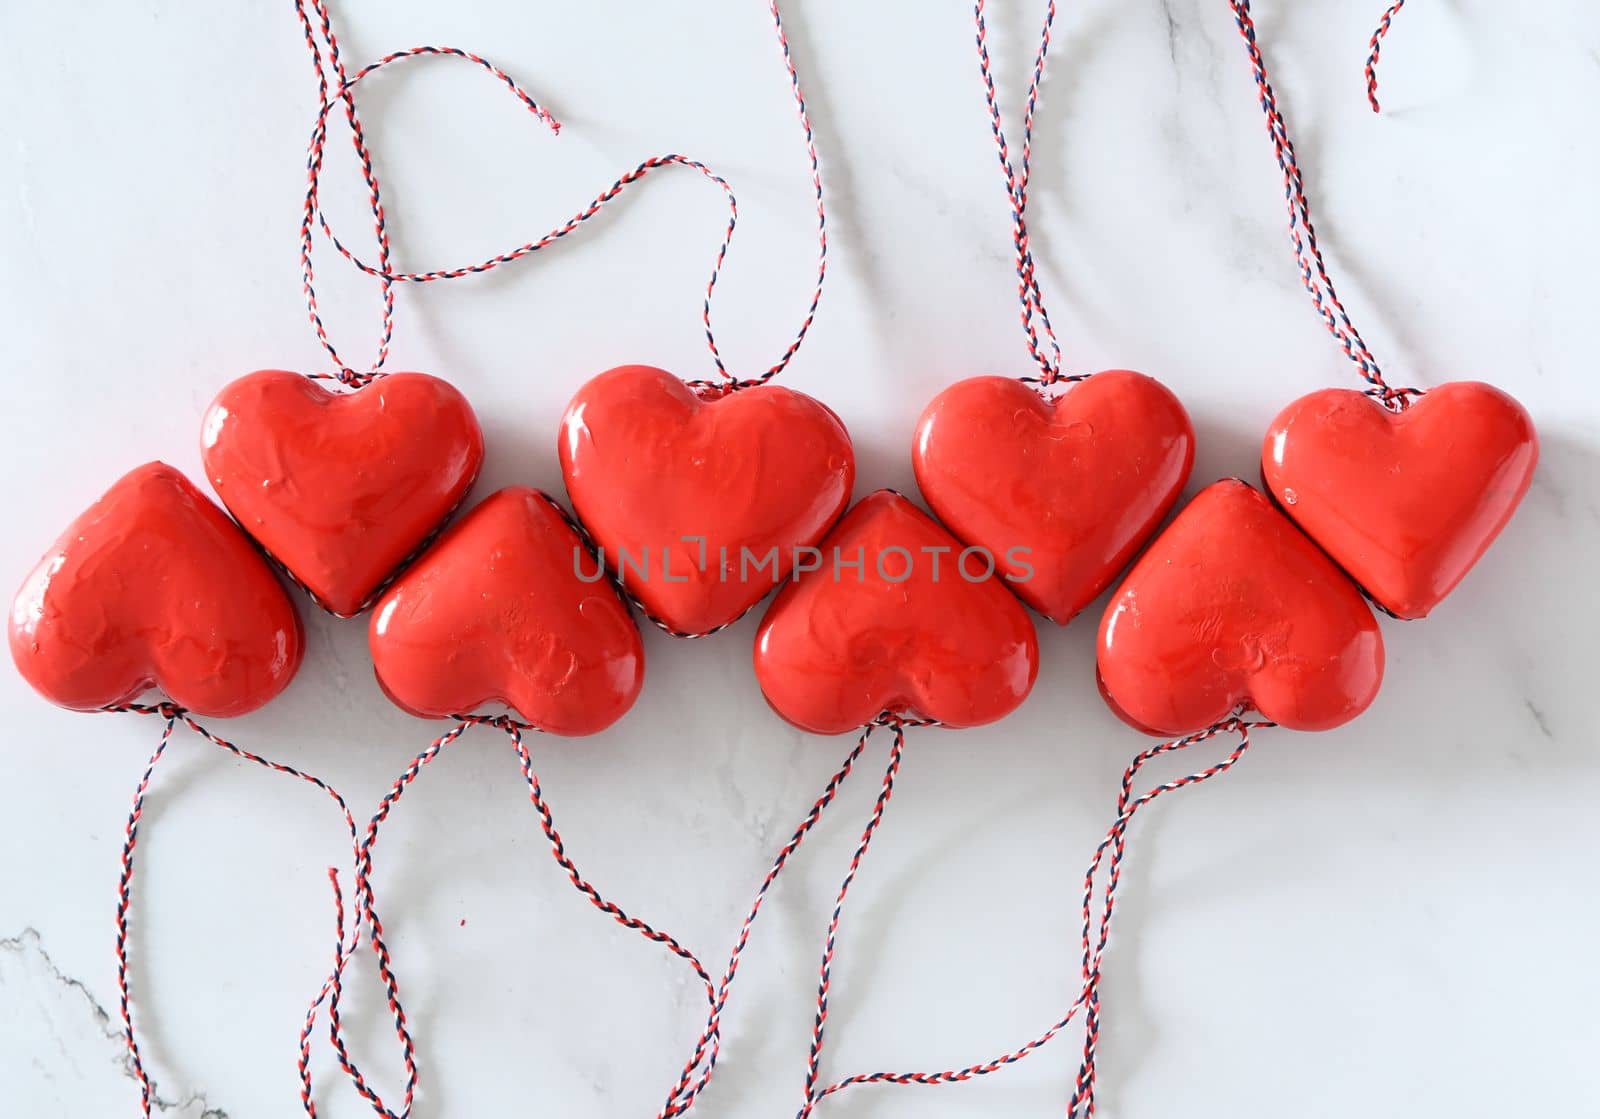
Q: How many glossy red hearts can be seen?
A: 8